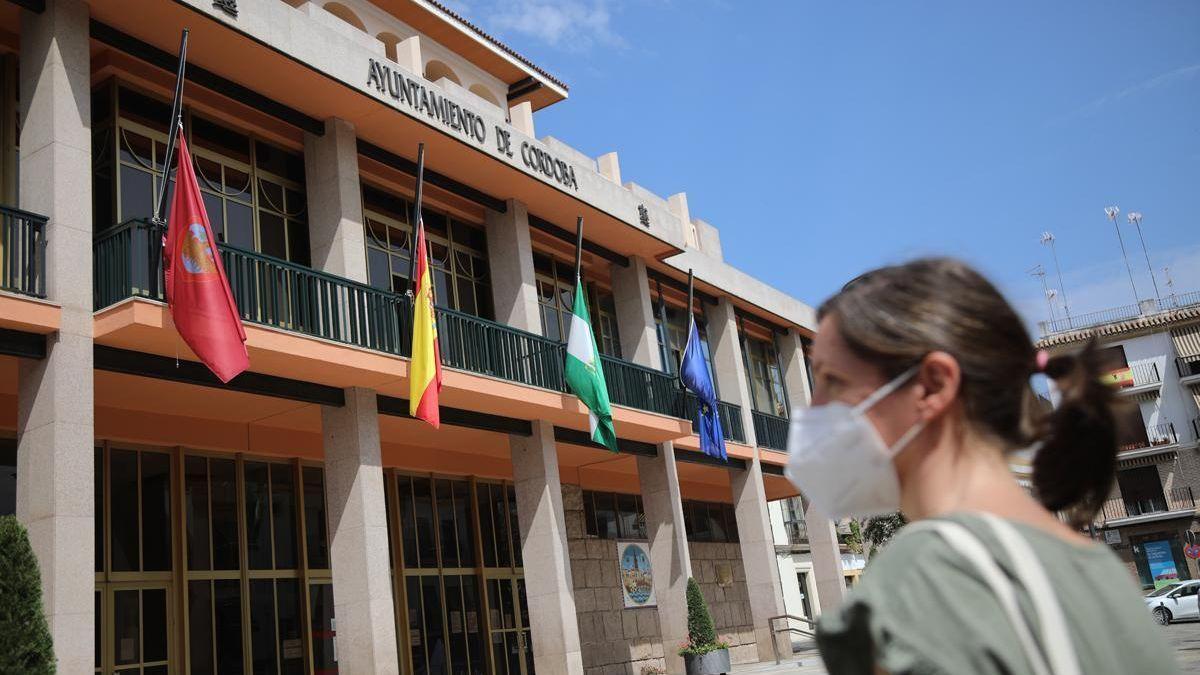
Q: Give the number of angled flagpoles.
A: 4